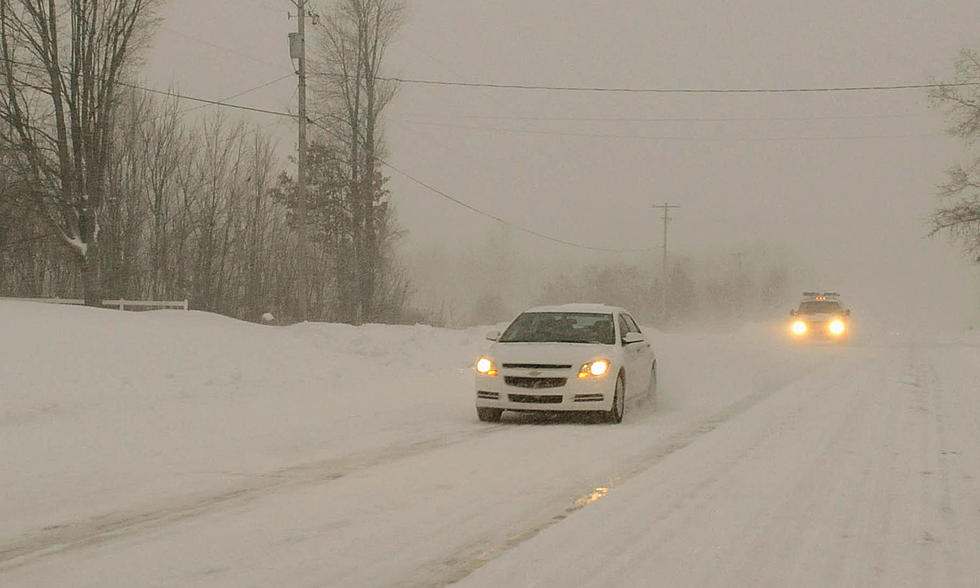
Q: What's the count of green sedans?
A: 0